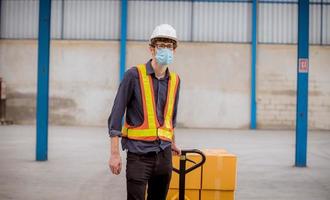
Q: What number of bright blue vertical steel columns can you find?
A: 4